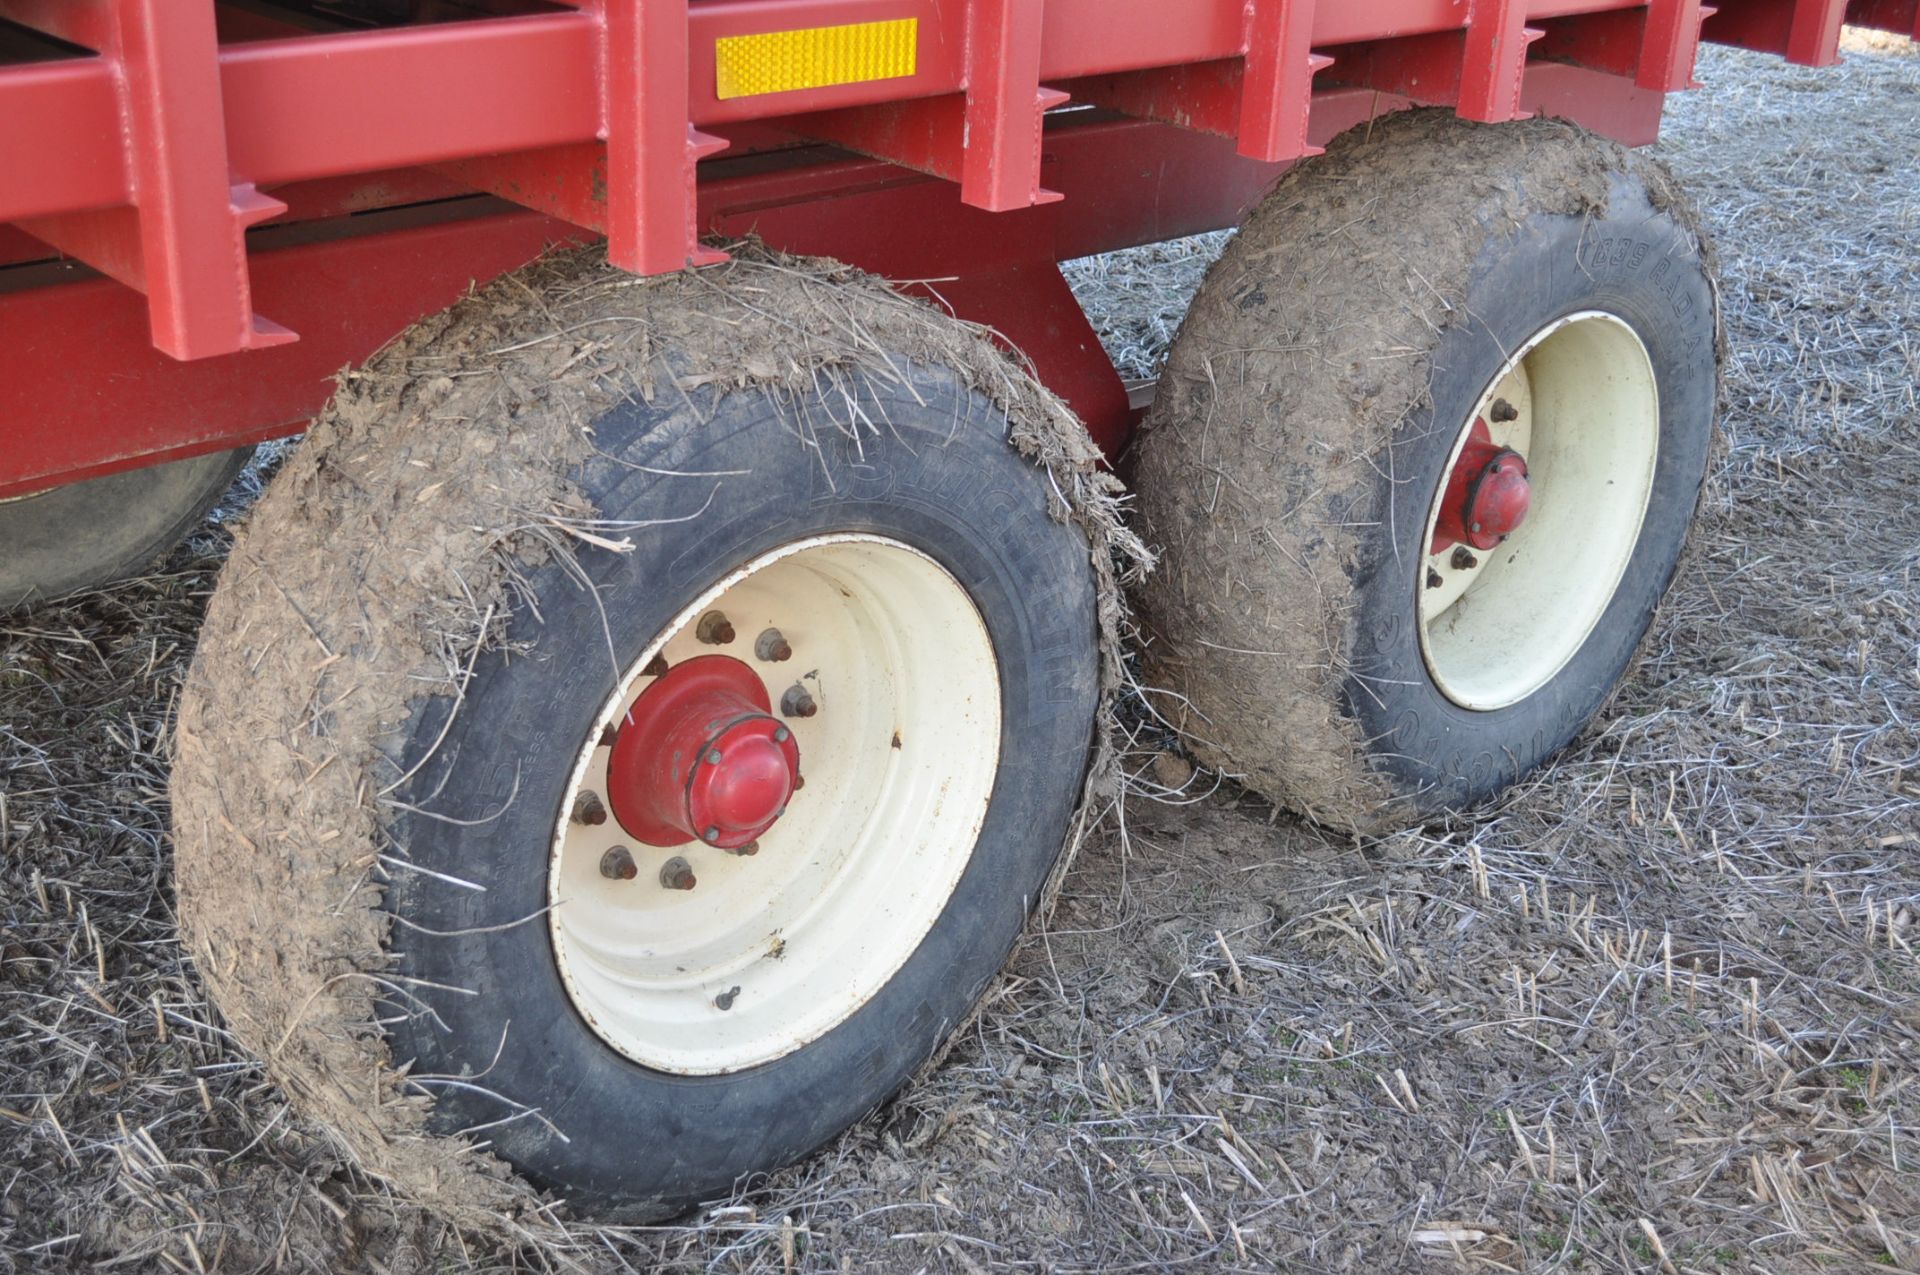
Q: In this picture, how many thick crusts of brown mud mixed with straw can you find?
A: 2